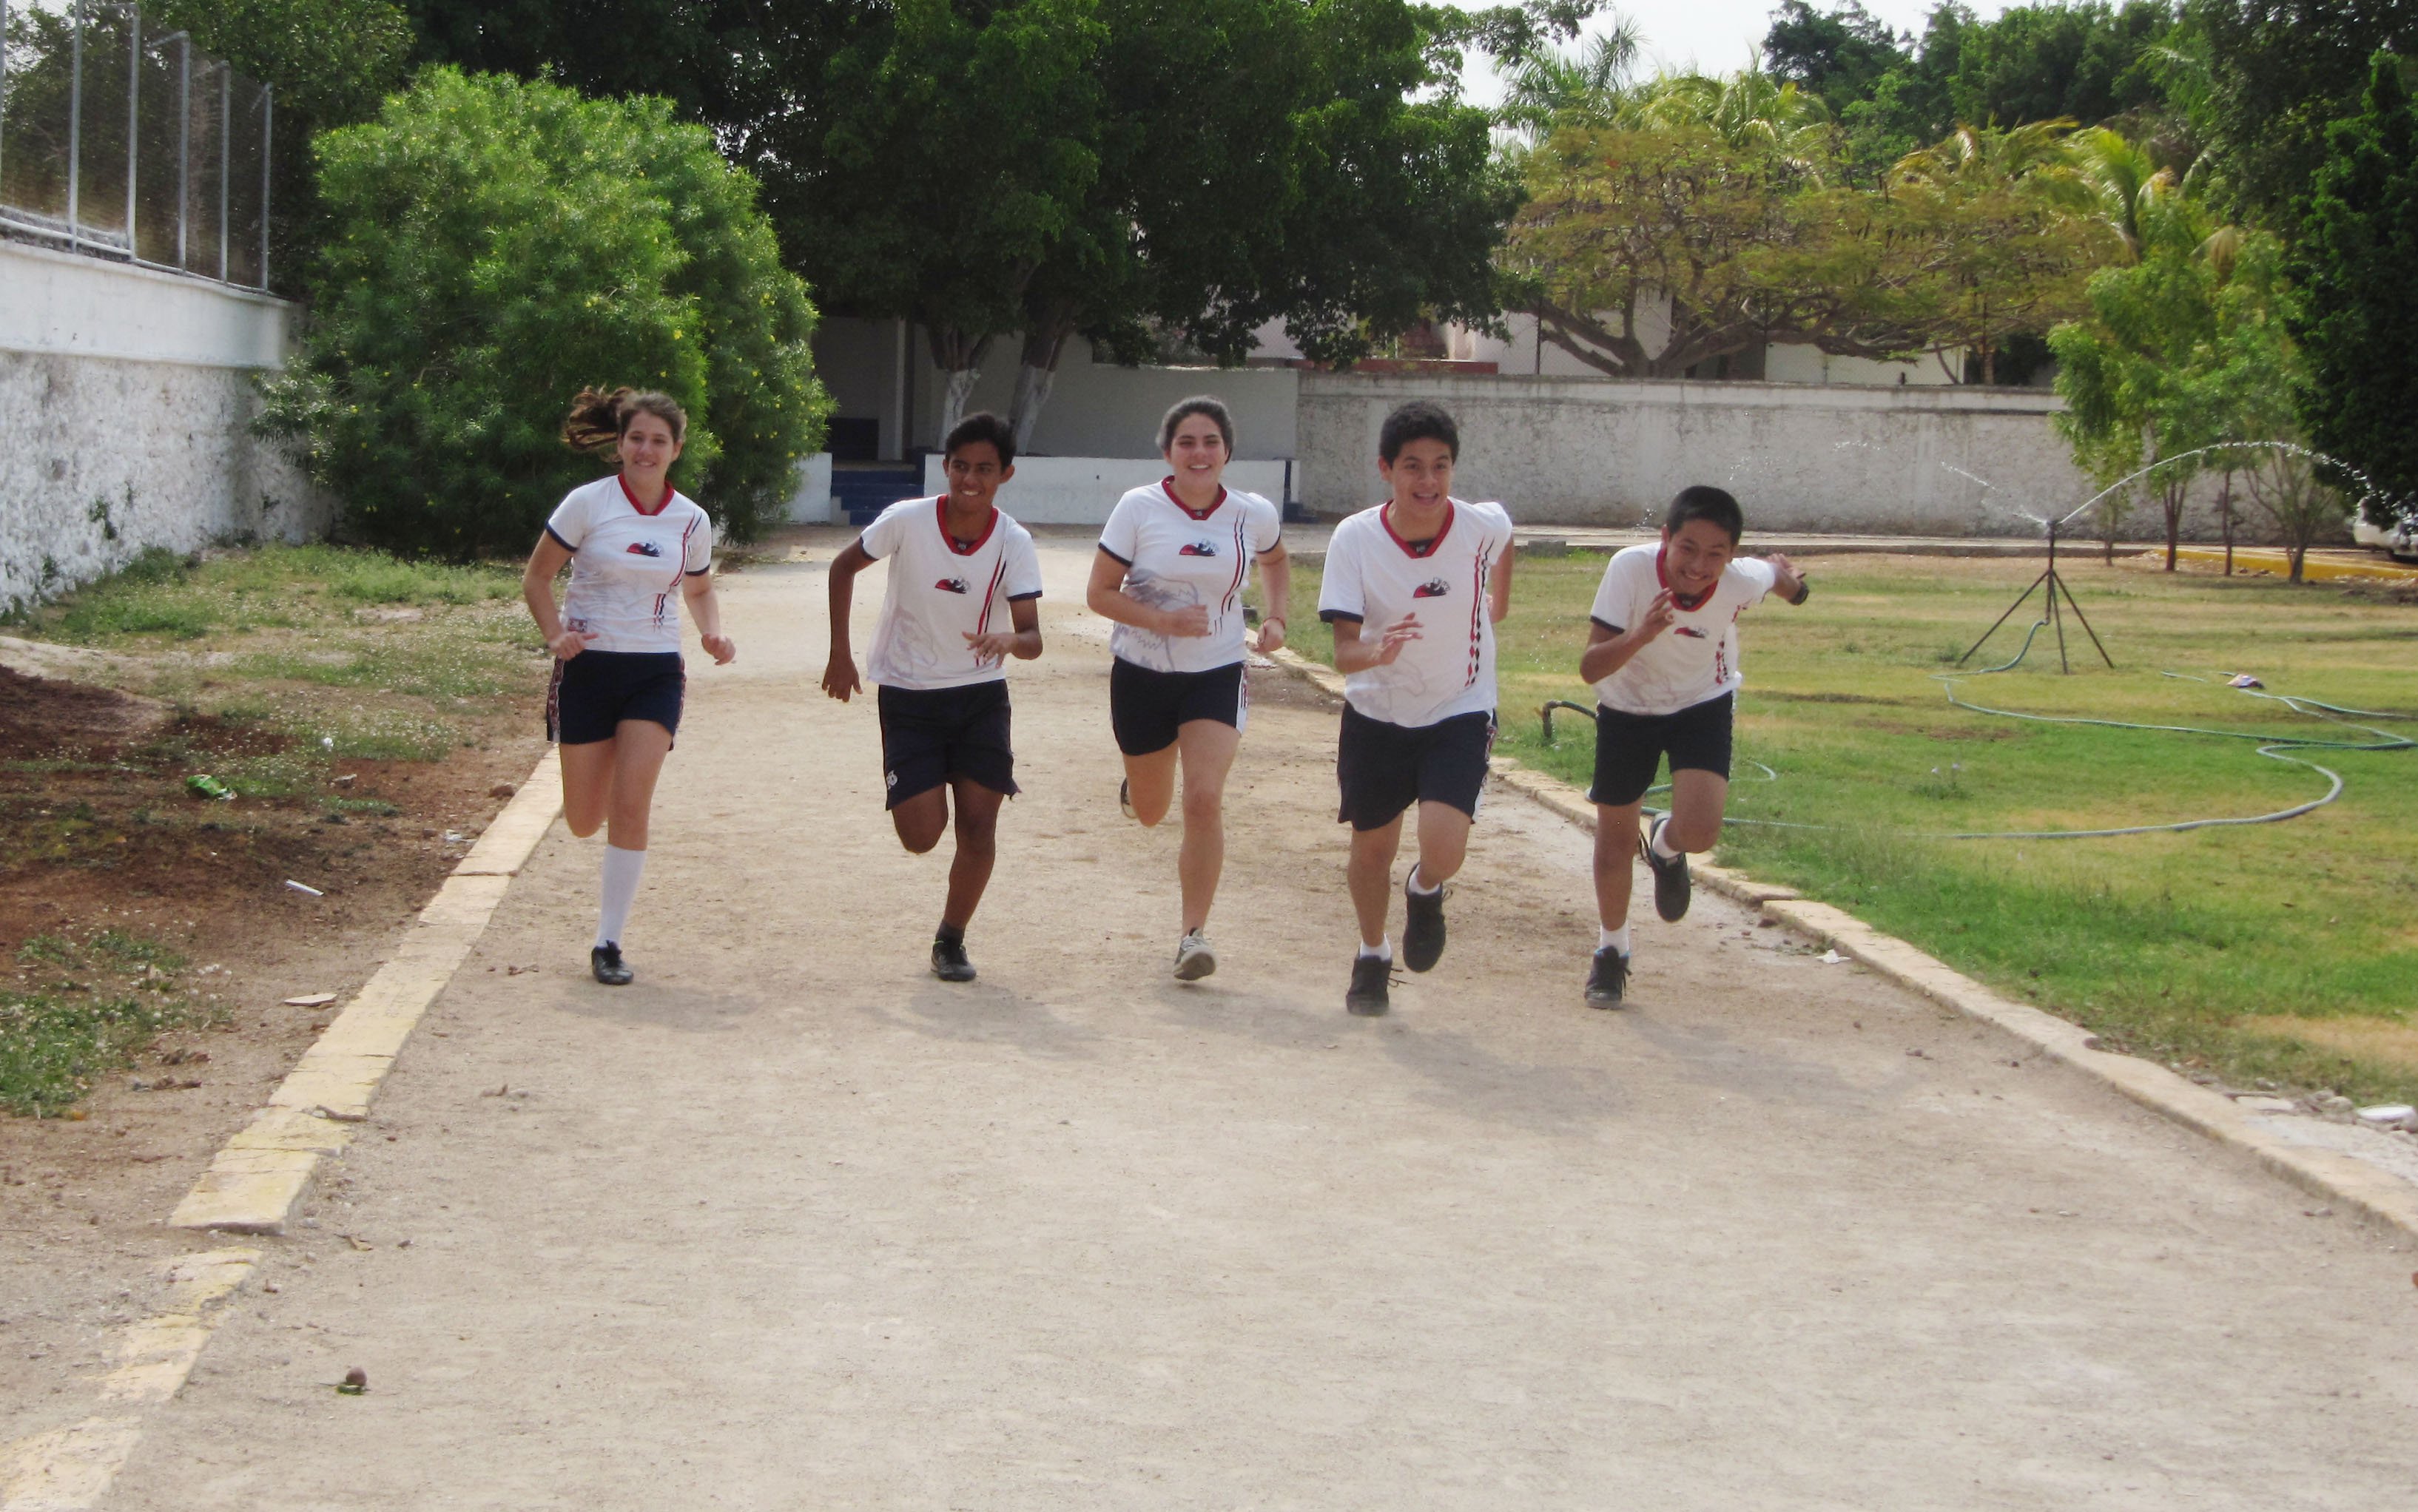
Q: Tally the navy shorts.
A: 5